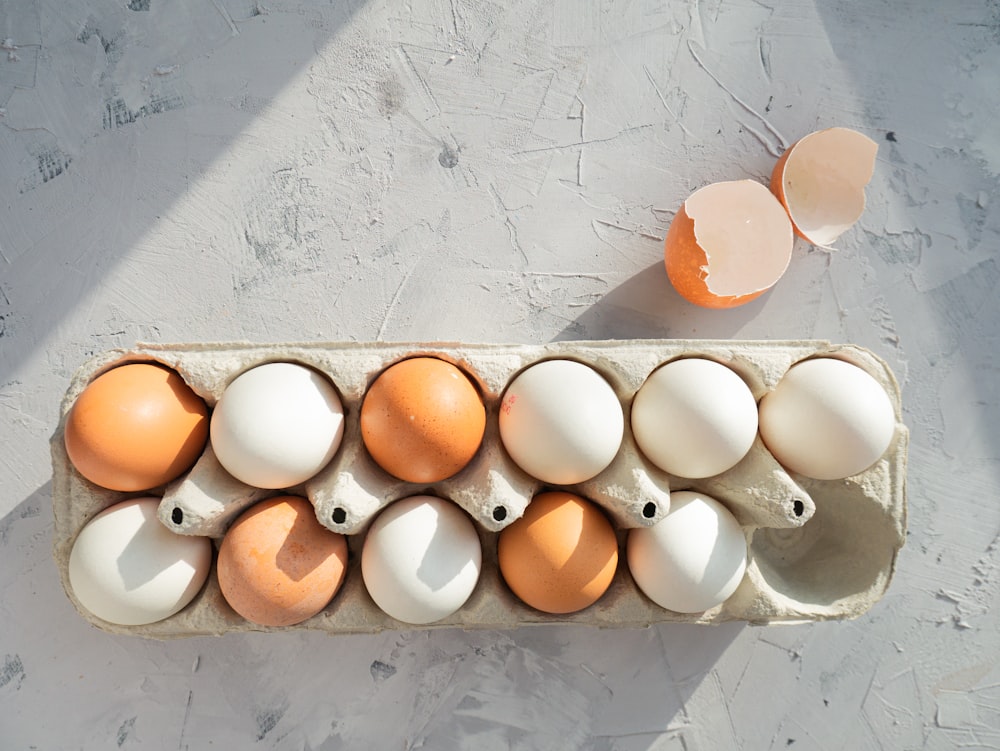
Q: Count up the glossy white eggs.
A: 7